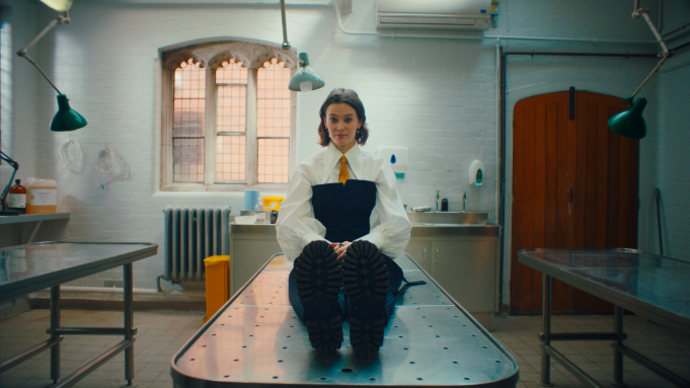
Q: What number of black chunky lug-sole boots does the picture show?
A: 2